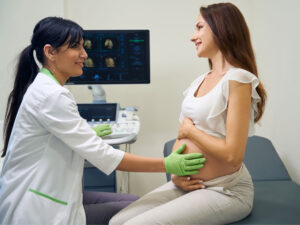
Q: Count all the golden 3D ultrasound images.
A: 4